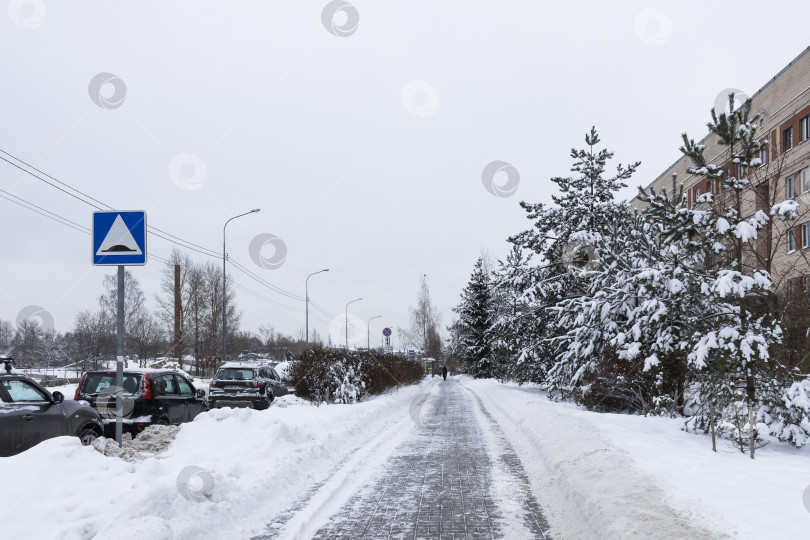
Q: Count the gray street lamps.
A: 4